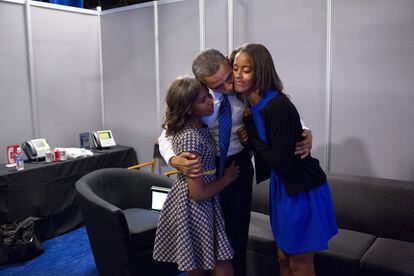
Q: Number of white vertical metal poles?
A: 6